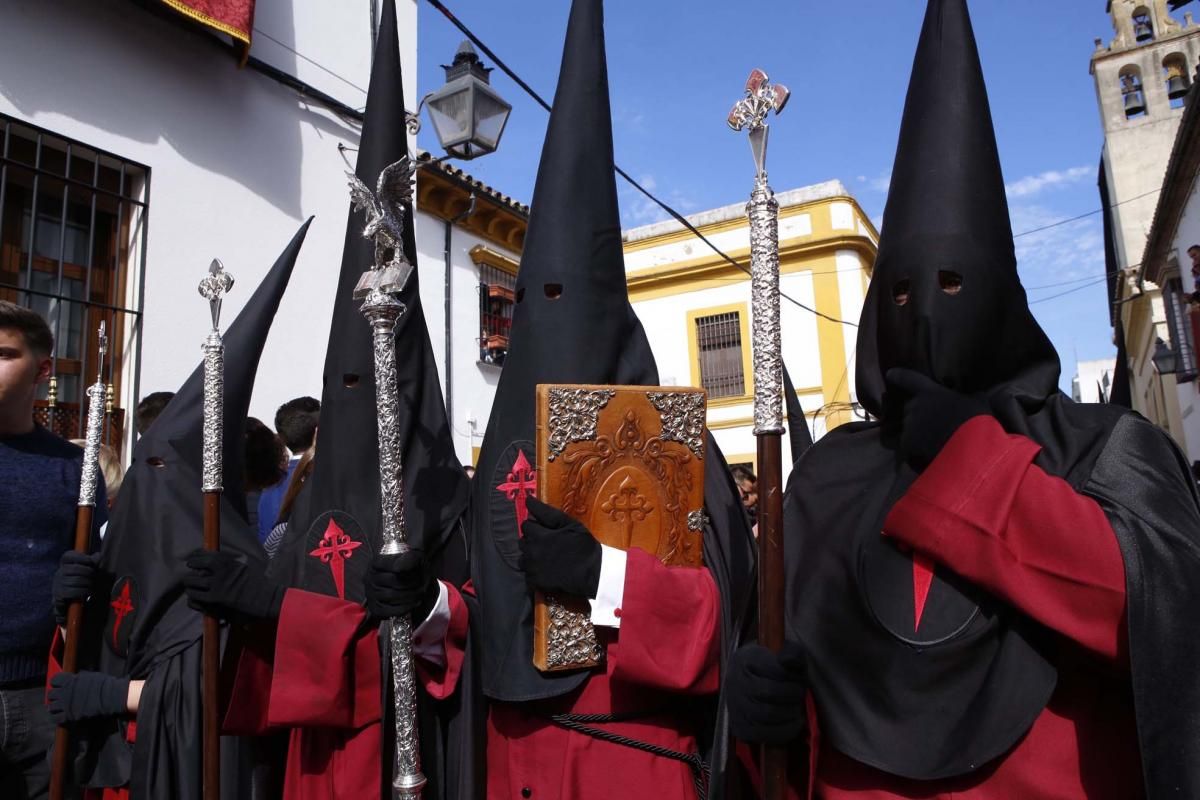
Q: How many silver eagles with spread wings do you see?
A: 1